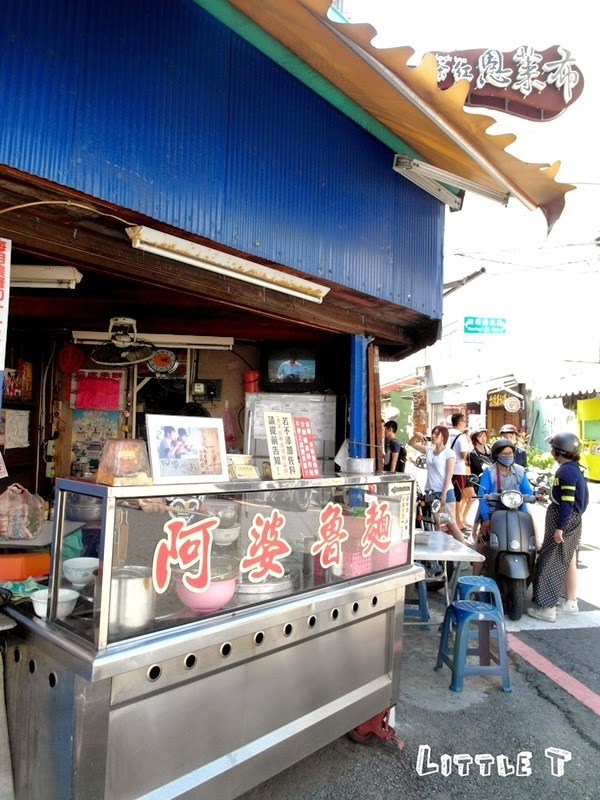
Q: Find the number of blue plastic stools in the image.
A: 3